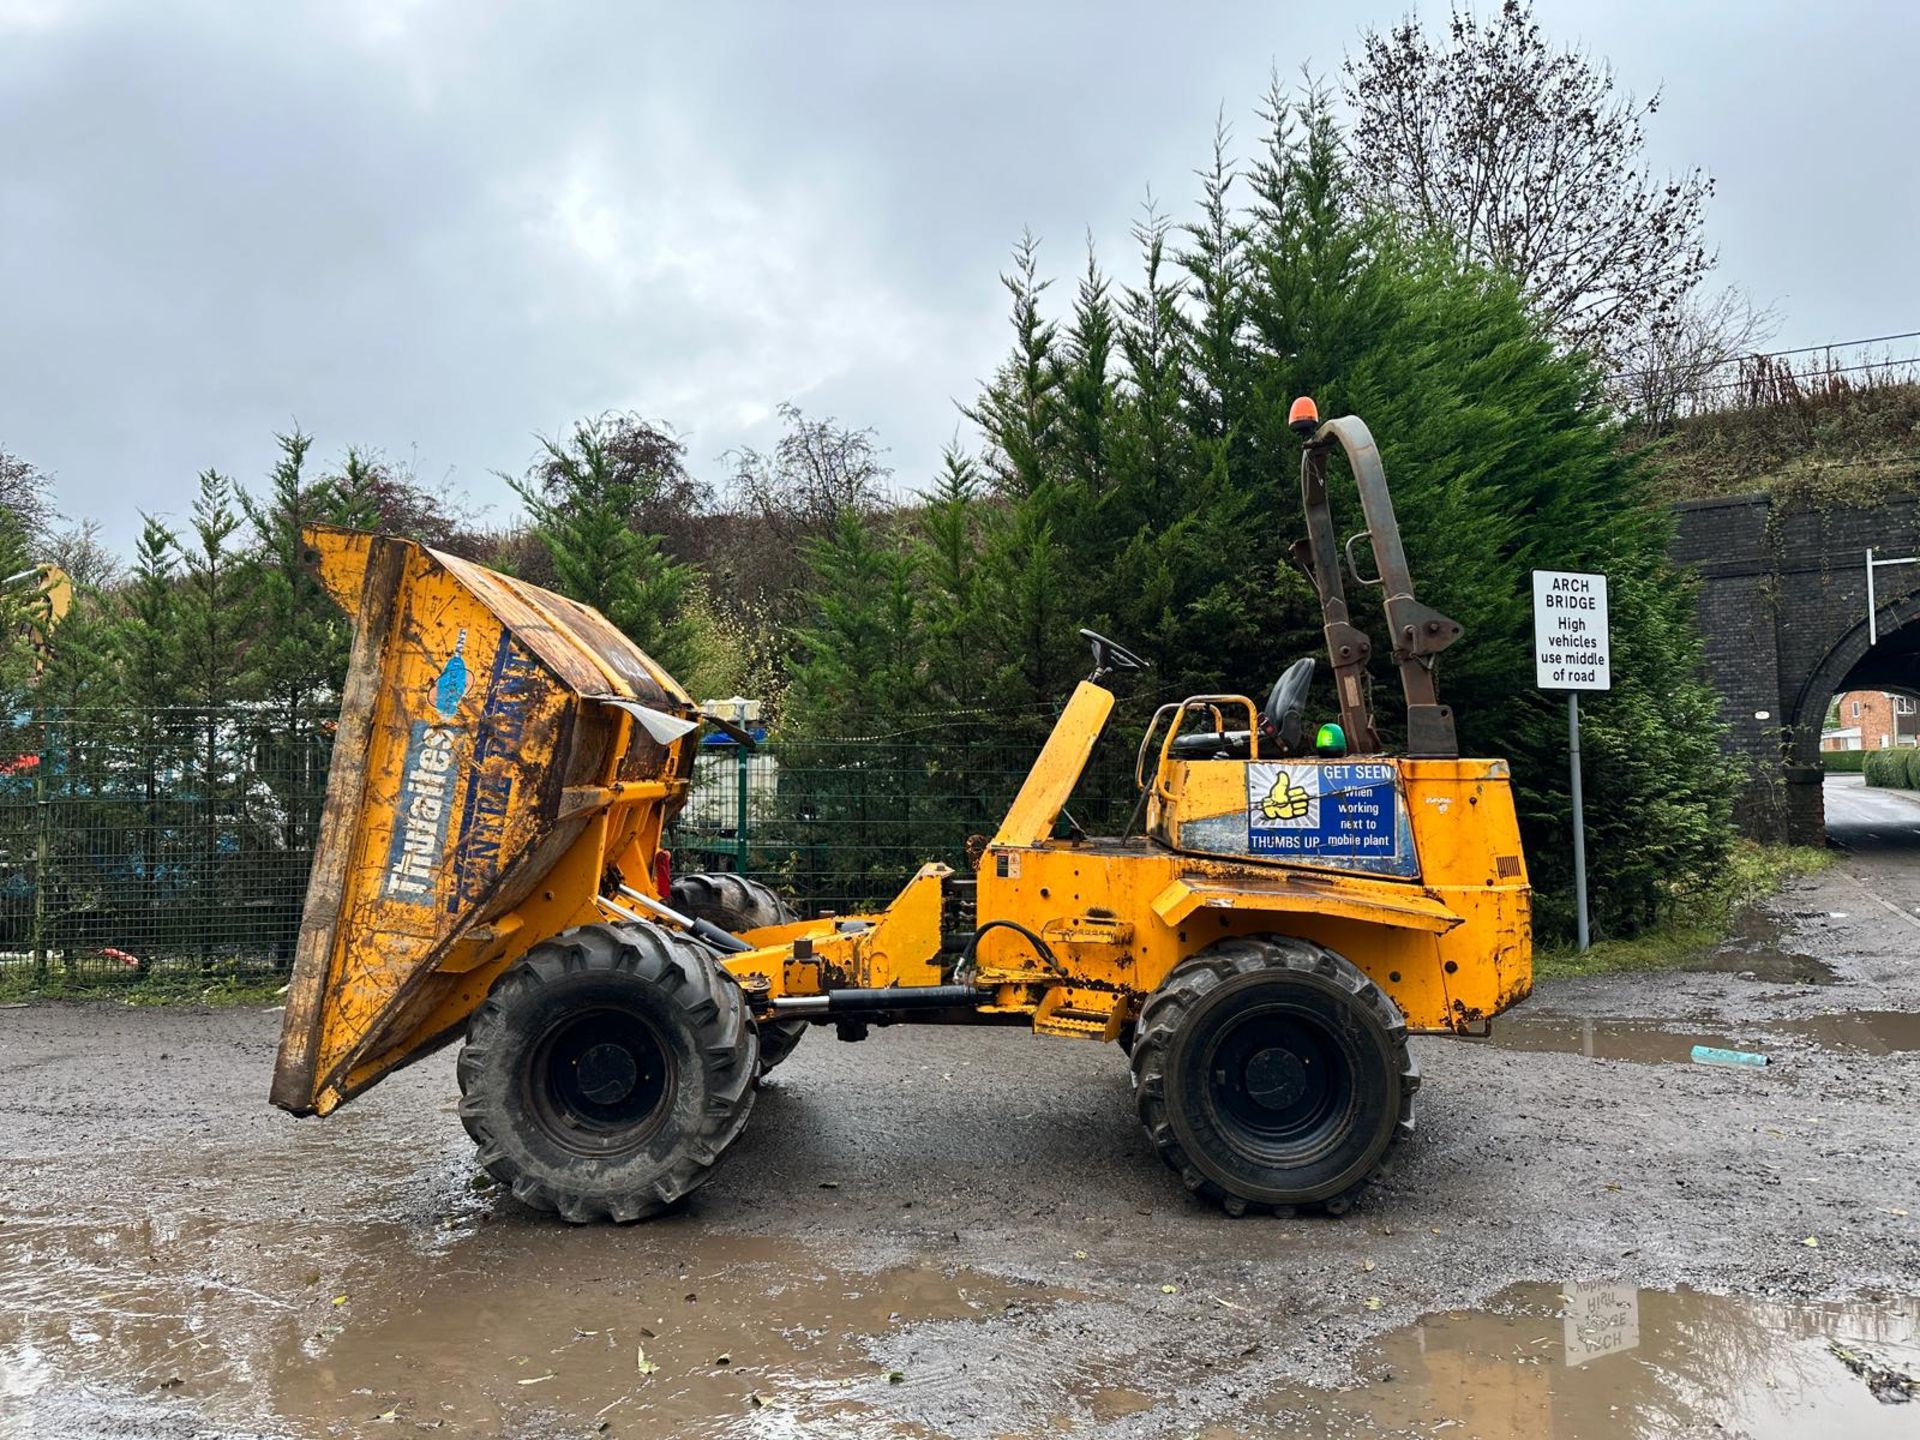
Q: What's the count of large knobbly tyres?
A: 3